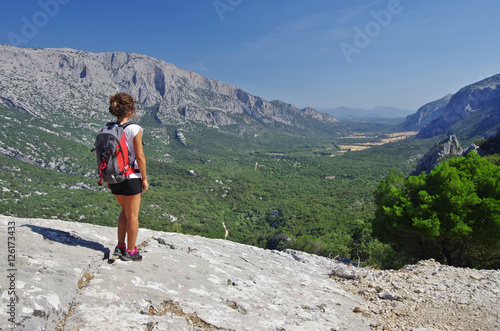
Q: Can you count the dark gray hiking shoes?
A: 2